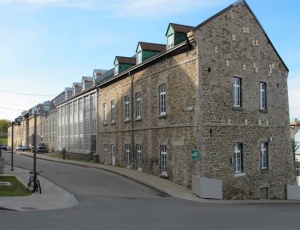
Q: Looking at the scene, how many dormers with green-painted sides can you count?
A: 3